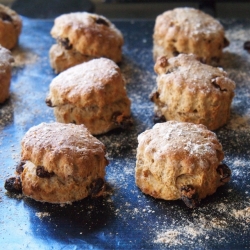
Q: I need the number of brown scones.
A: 8